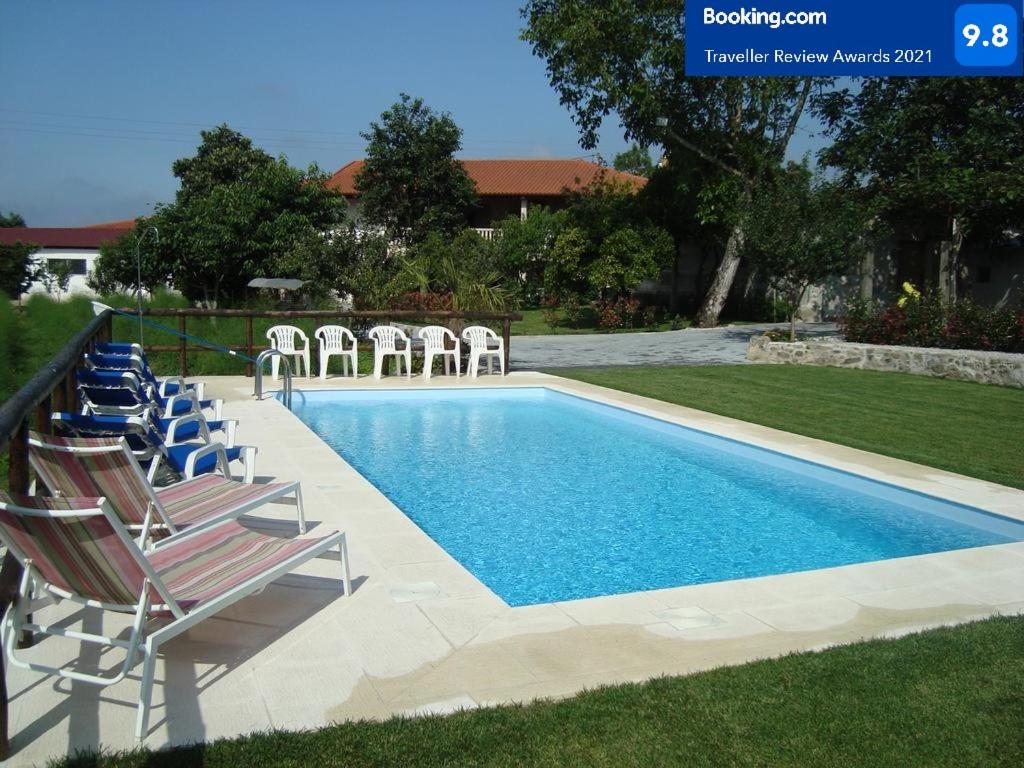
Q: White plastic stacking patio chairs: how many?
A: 5